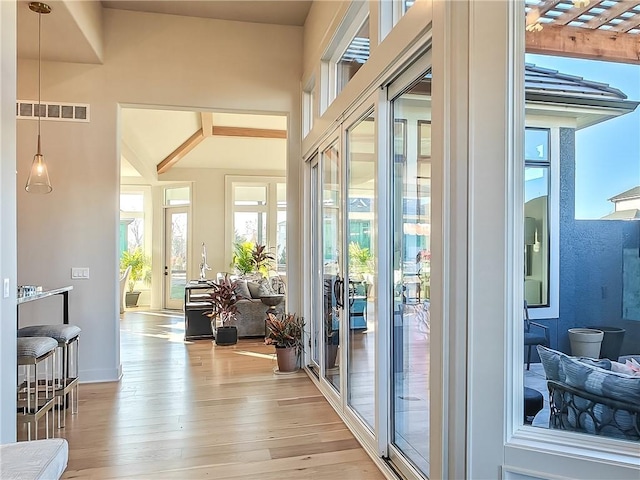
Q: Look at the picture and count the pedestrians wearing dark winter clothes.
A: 0